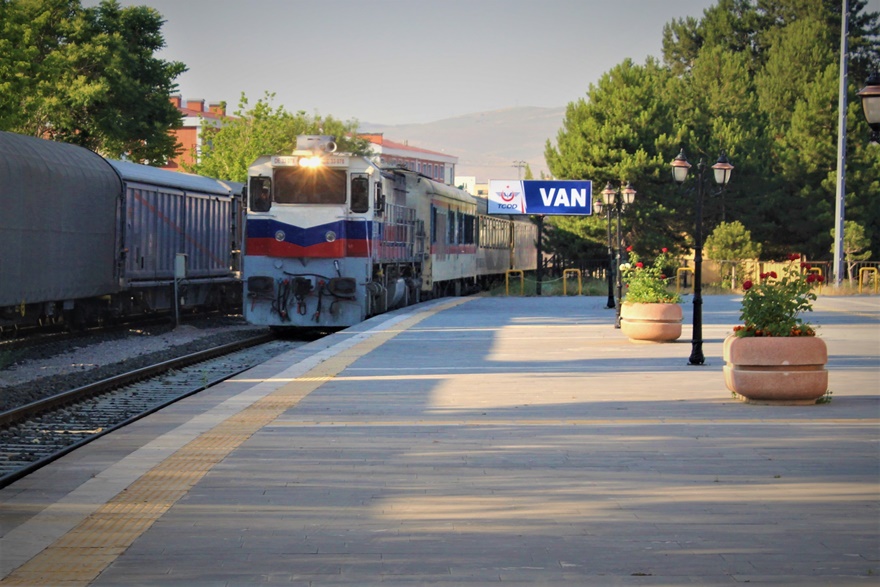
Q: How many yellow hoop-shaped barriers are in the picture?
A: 5